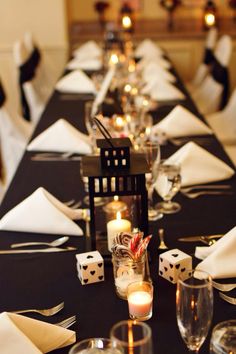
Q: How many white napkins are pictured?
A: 13